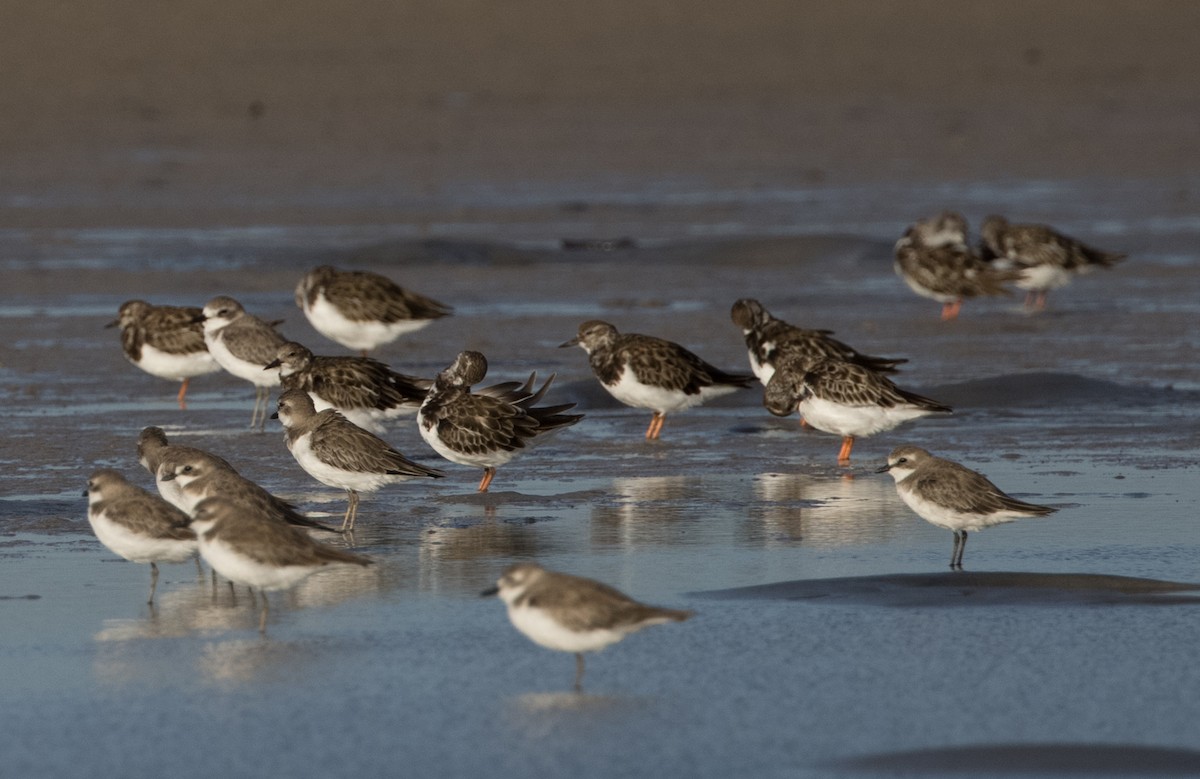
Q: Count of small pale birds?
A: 8